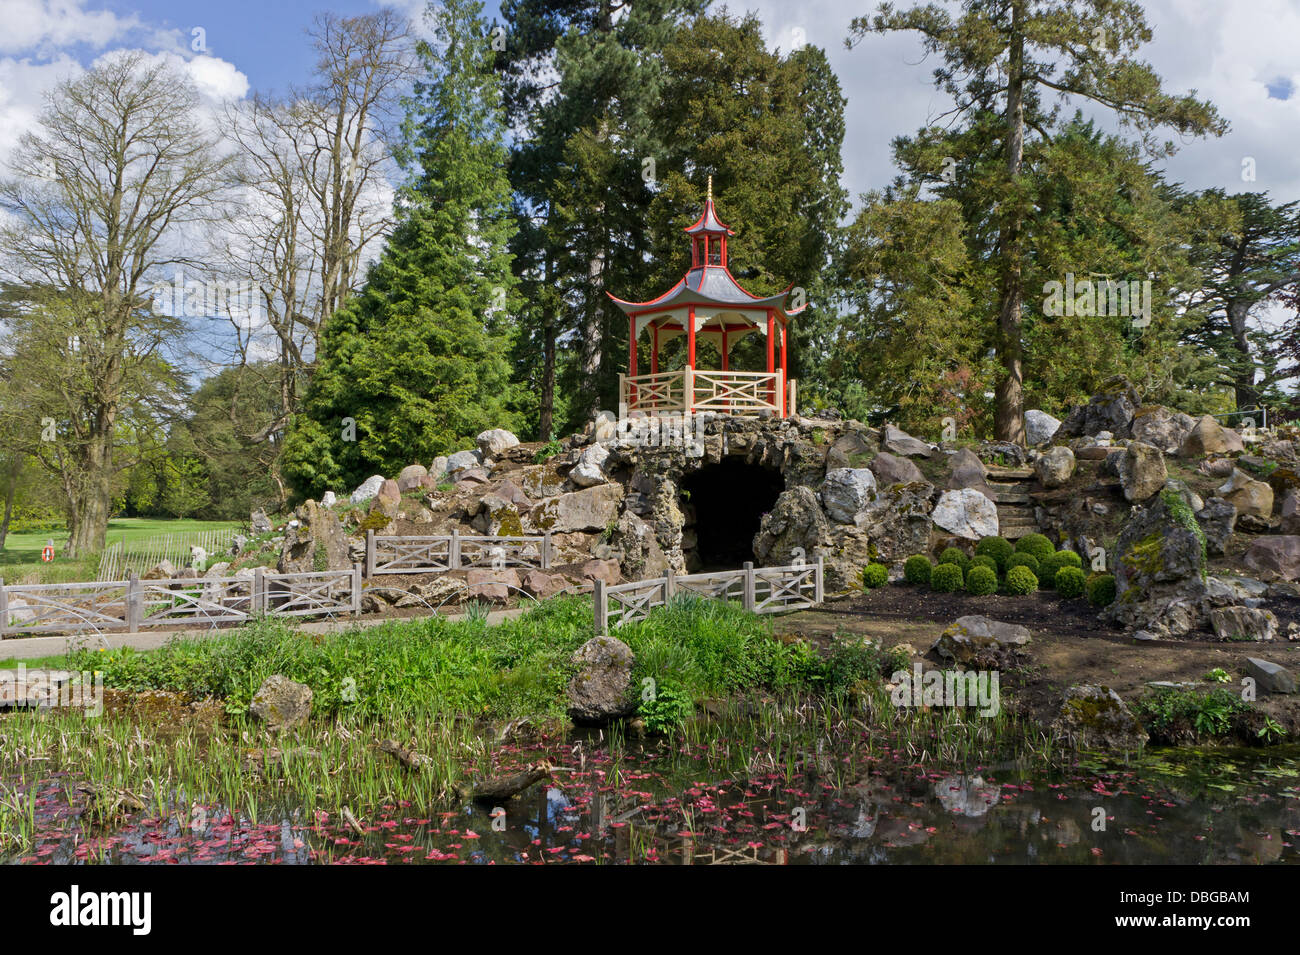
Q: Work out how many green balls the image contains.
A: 13